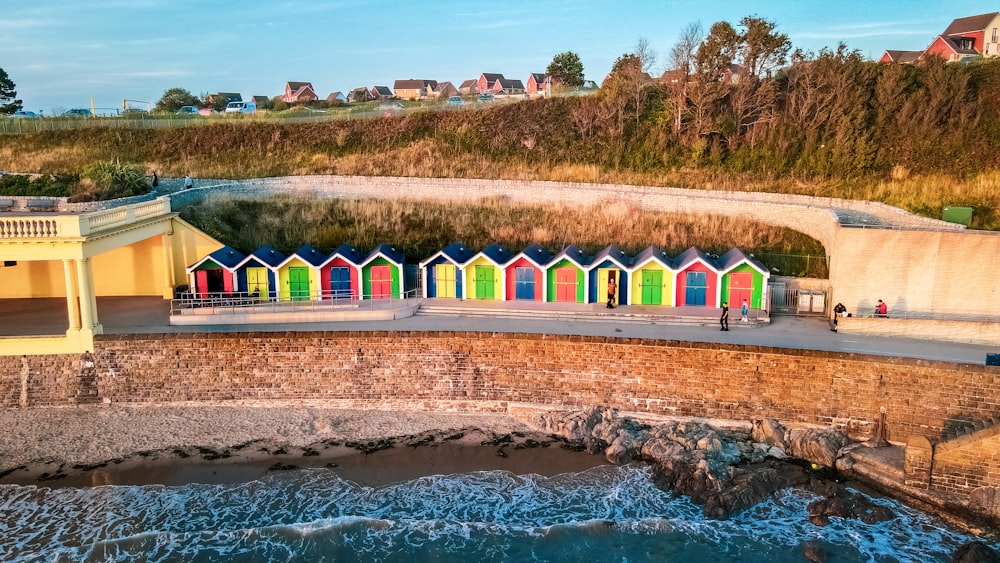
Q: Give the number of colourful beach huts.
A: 13